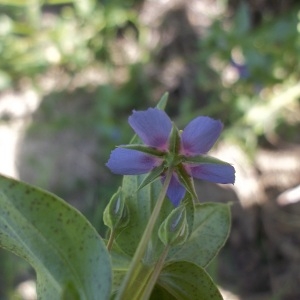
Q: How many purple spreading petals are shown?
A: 5